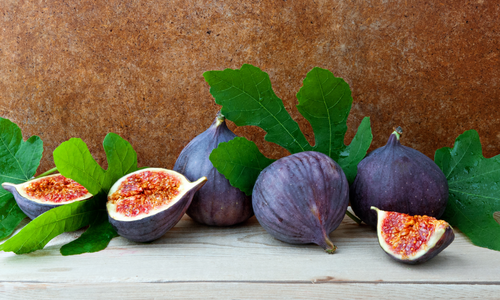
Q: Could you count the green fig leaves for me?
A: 4